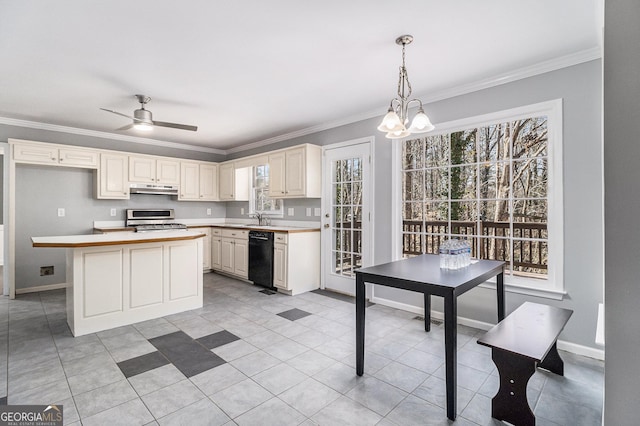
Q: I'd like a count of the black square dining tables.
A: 1